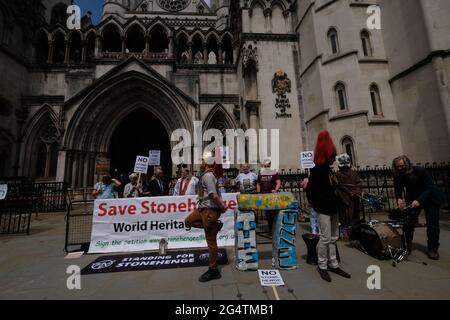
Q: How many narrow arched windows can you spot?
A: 5